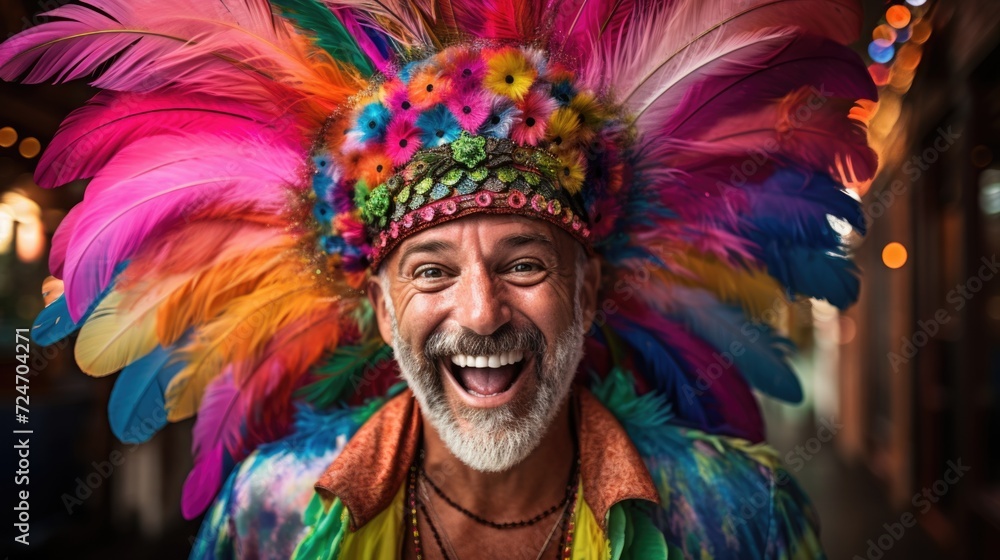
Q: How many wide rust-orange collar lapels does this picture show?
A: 2